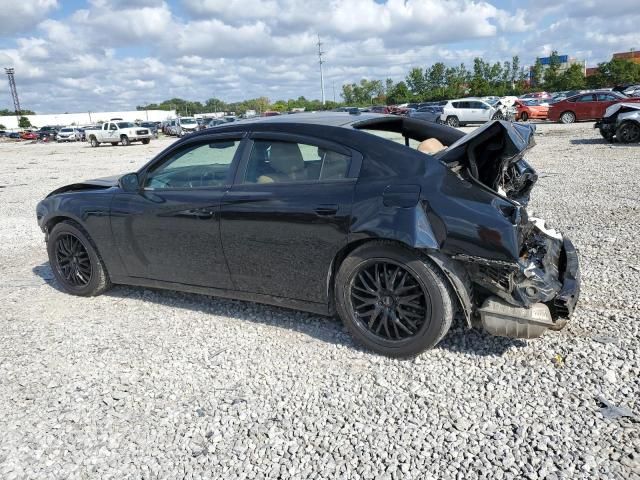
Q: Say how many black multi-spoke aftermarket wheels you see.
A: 2